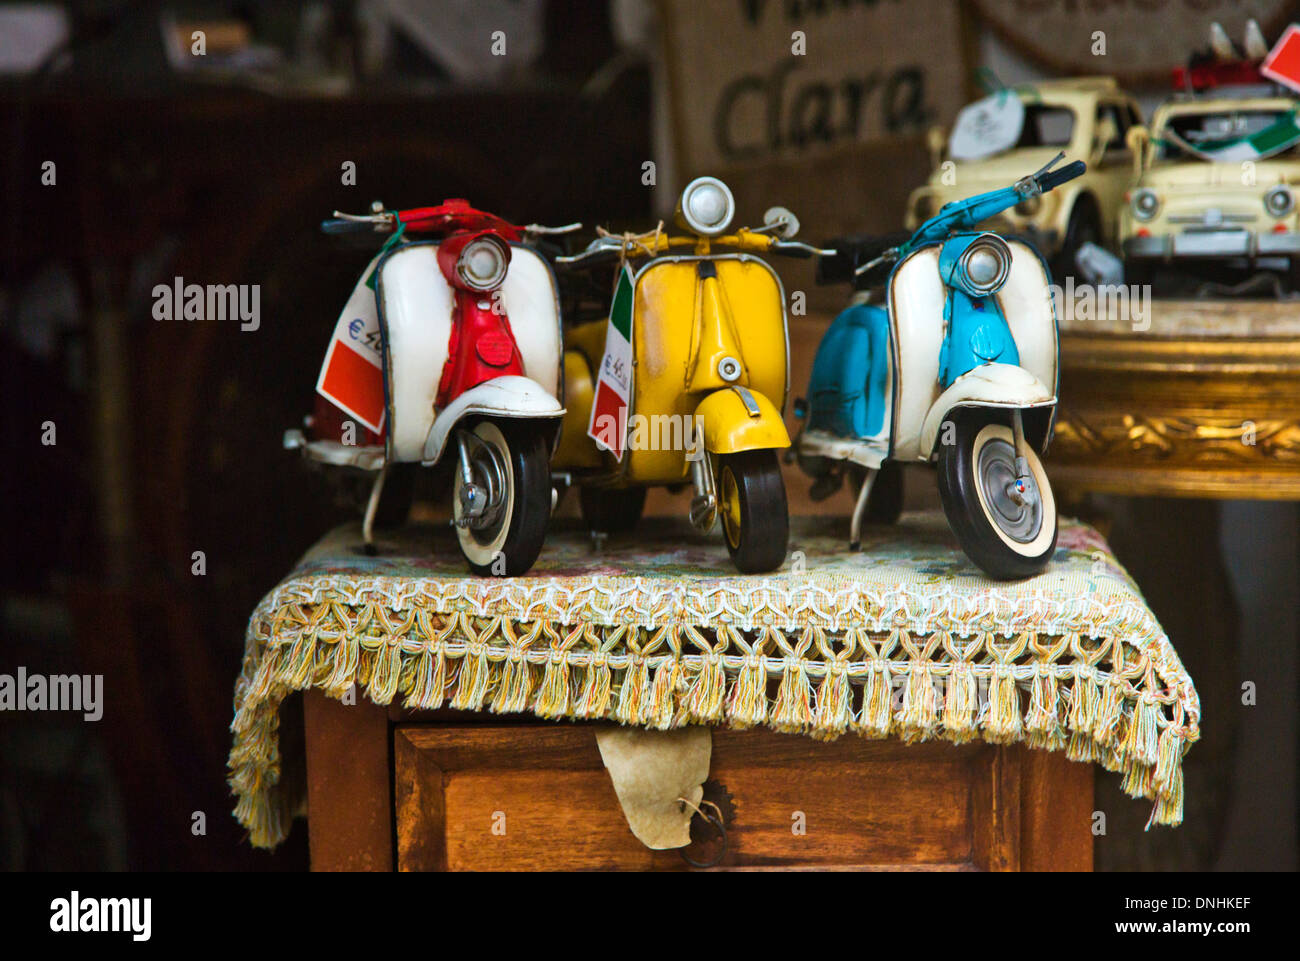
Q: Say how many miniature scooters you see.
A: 3